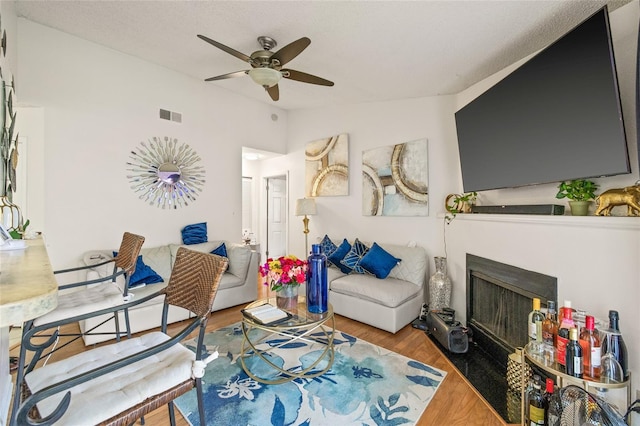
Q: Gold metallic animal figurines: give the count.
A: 1